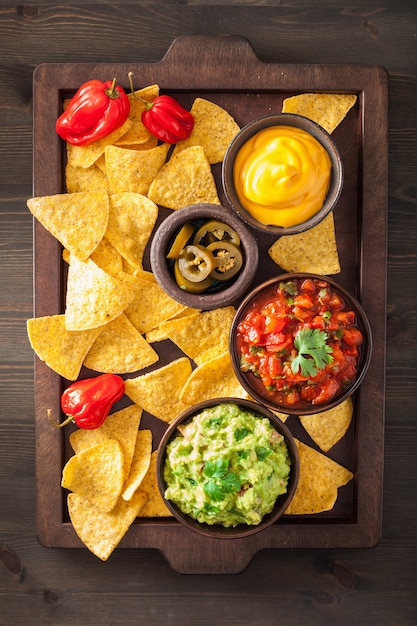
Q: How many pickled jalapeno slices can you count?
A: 5